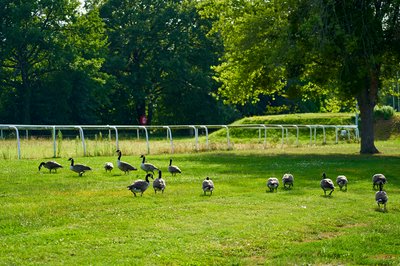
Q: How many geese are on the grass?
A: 15